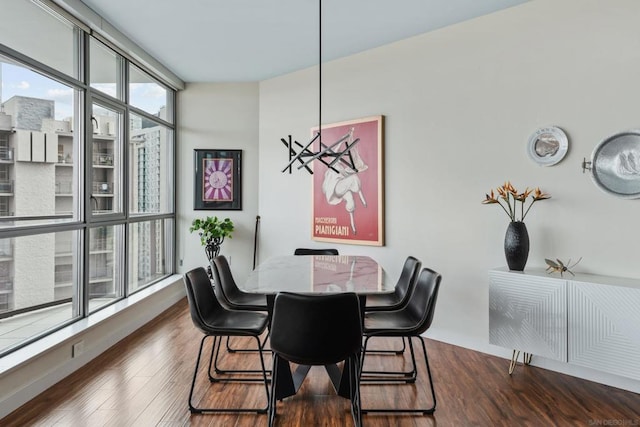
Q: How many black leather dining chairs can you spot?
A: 6